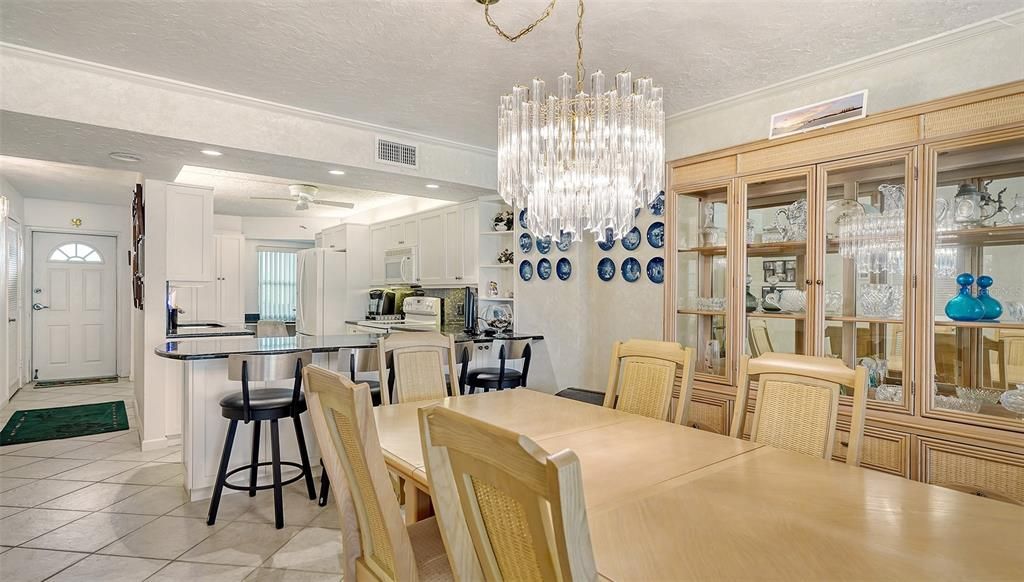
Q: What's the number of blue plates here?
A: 15